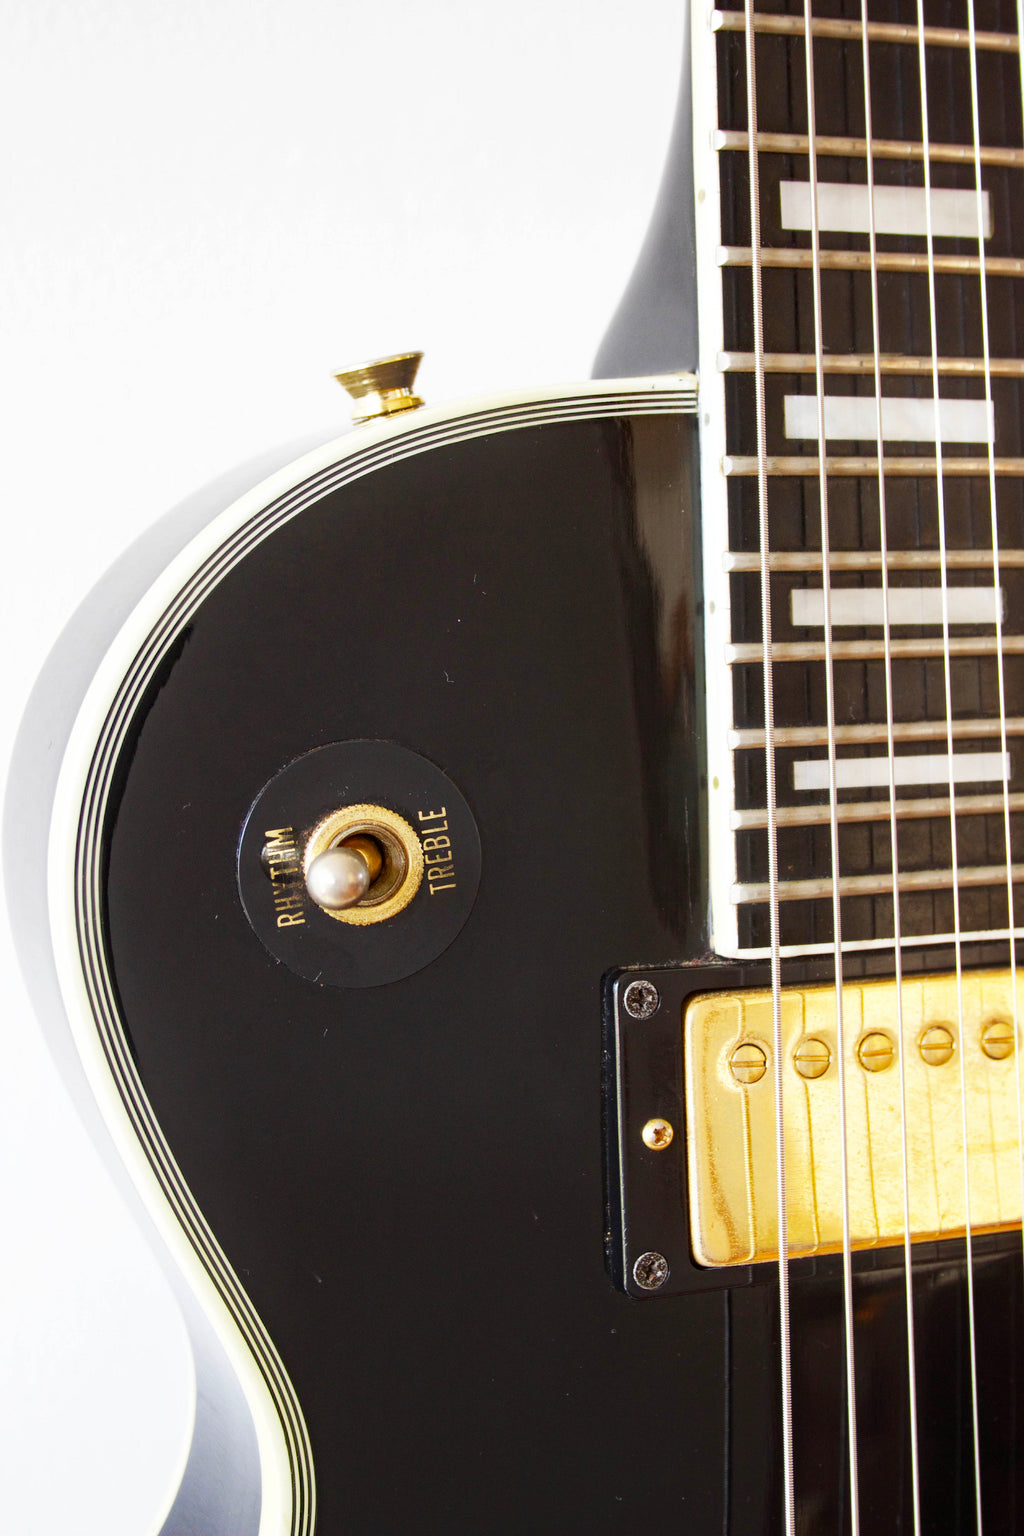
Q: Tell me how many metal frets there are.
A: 10